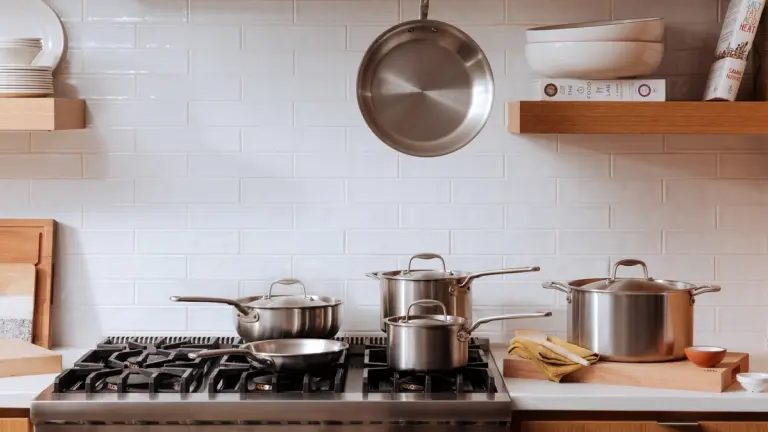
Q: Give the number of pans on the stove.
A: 4